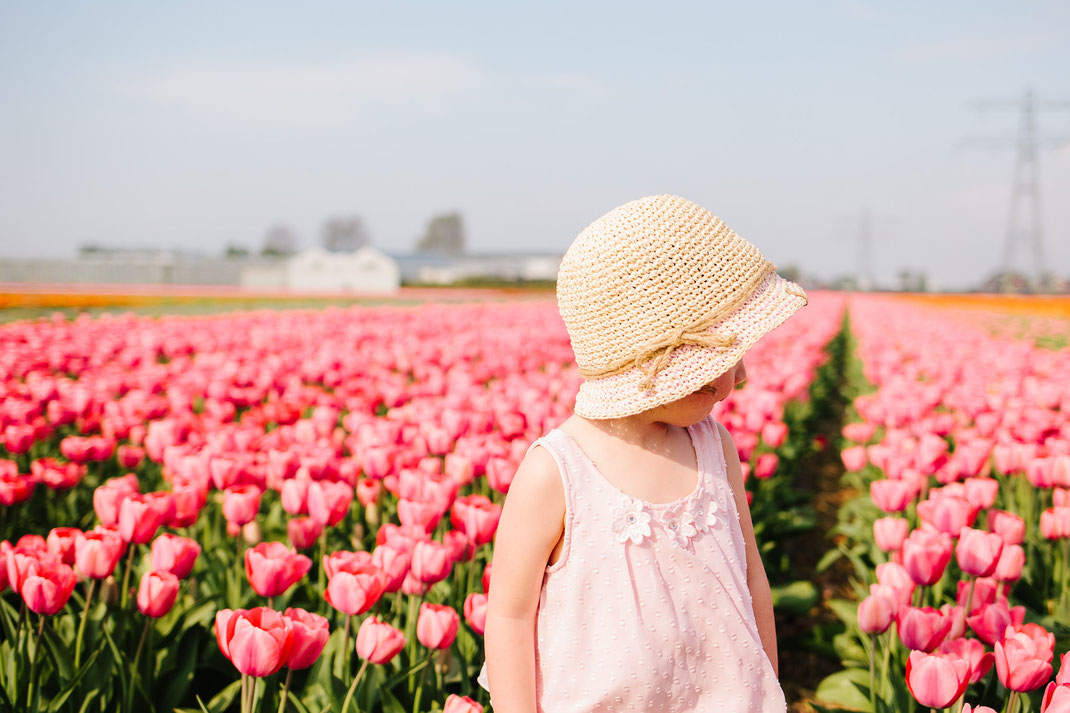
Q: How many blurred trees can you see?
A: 3